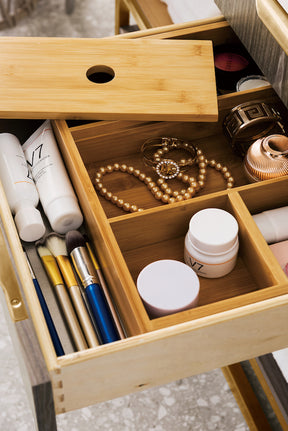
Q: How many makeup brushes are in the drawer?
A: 5